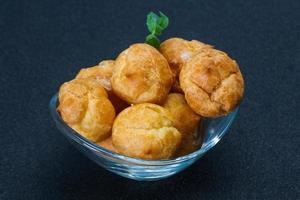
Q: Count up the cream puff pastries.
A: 7